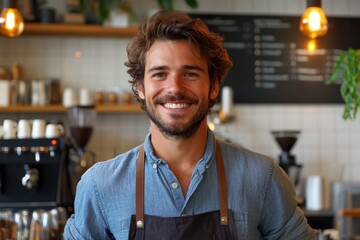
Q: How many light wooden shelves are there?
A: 2